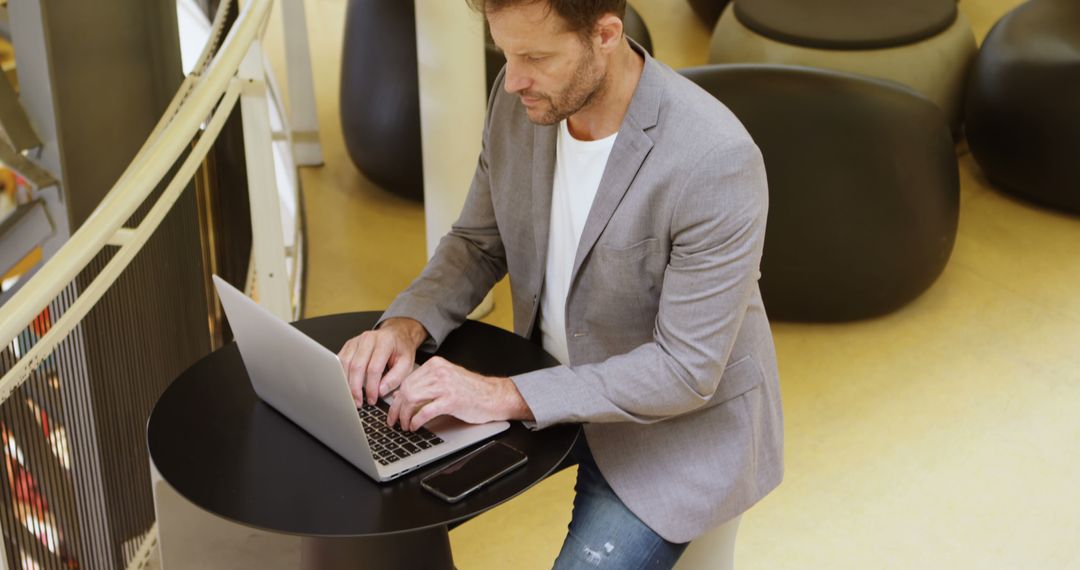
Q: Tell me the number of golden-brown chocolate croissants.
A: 0